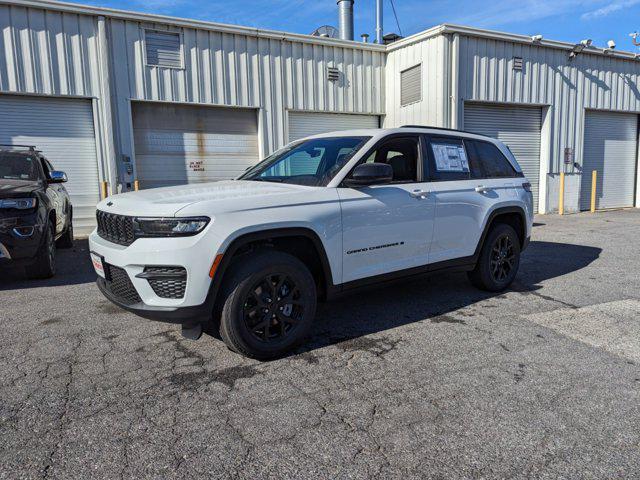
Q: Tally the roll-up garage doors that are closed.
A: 5